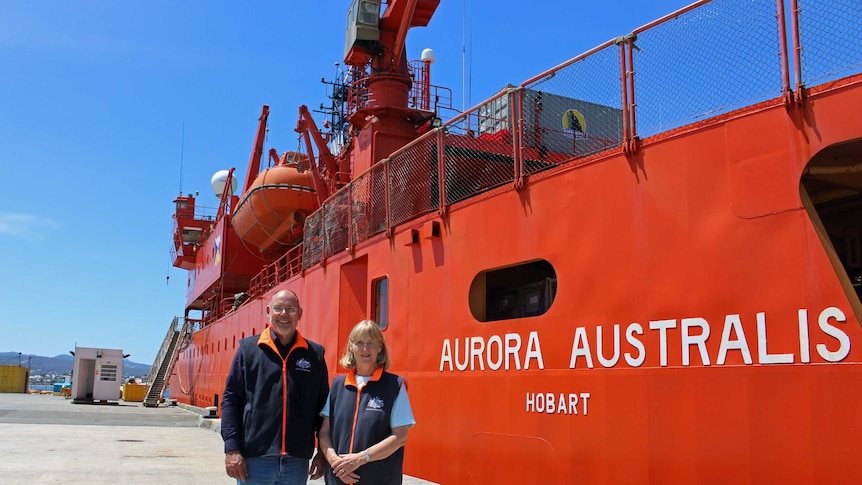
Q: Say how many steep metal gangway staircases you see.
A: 1